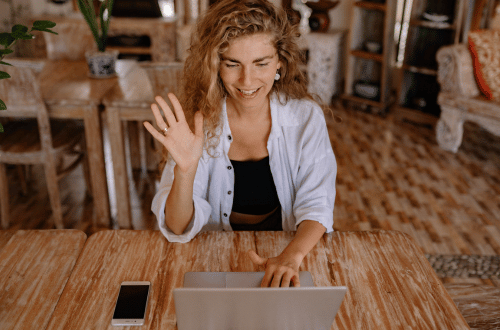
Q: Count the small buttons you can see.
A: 4